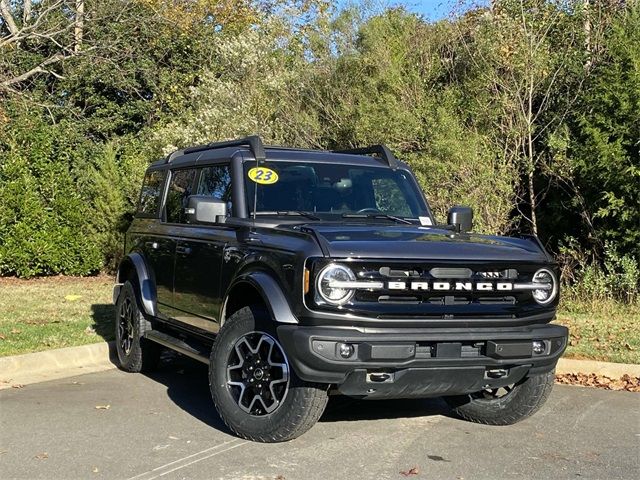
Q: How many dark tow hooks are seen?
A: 2